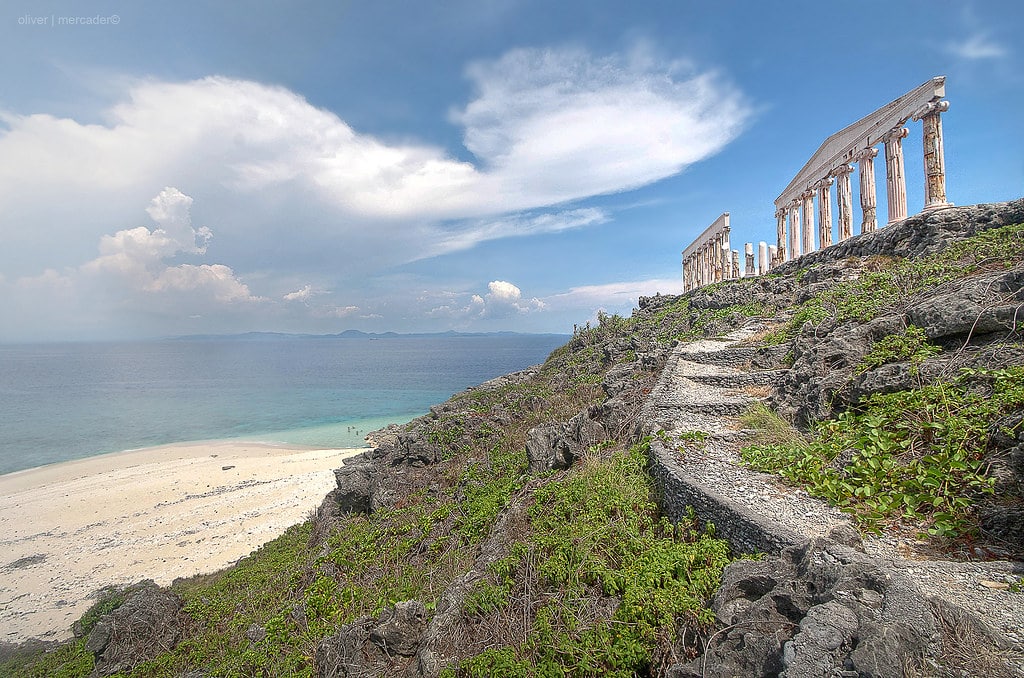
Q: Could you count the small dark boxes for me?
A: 0